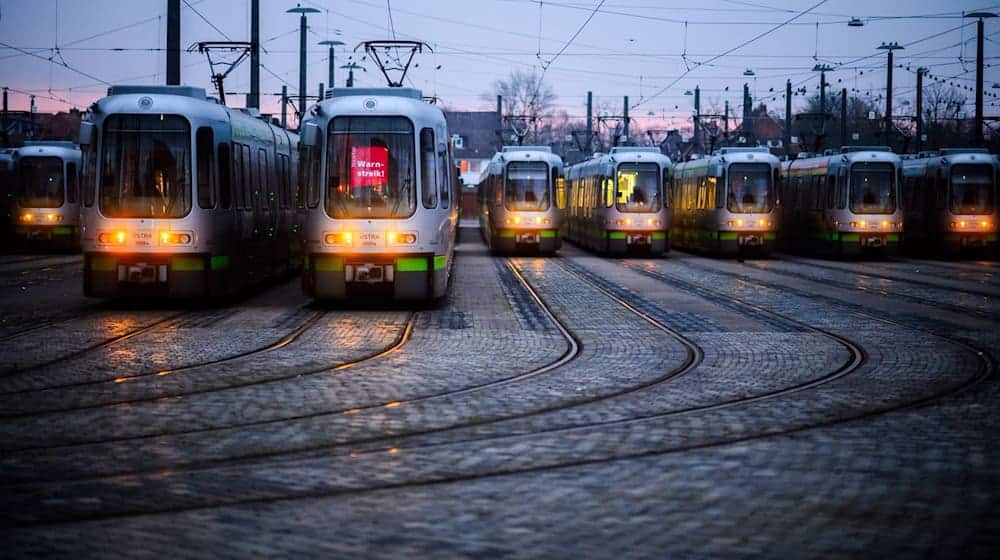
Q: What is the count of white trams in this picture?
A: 8